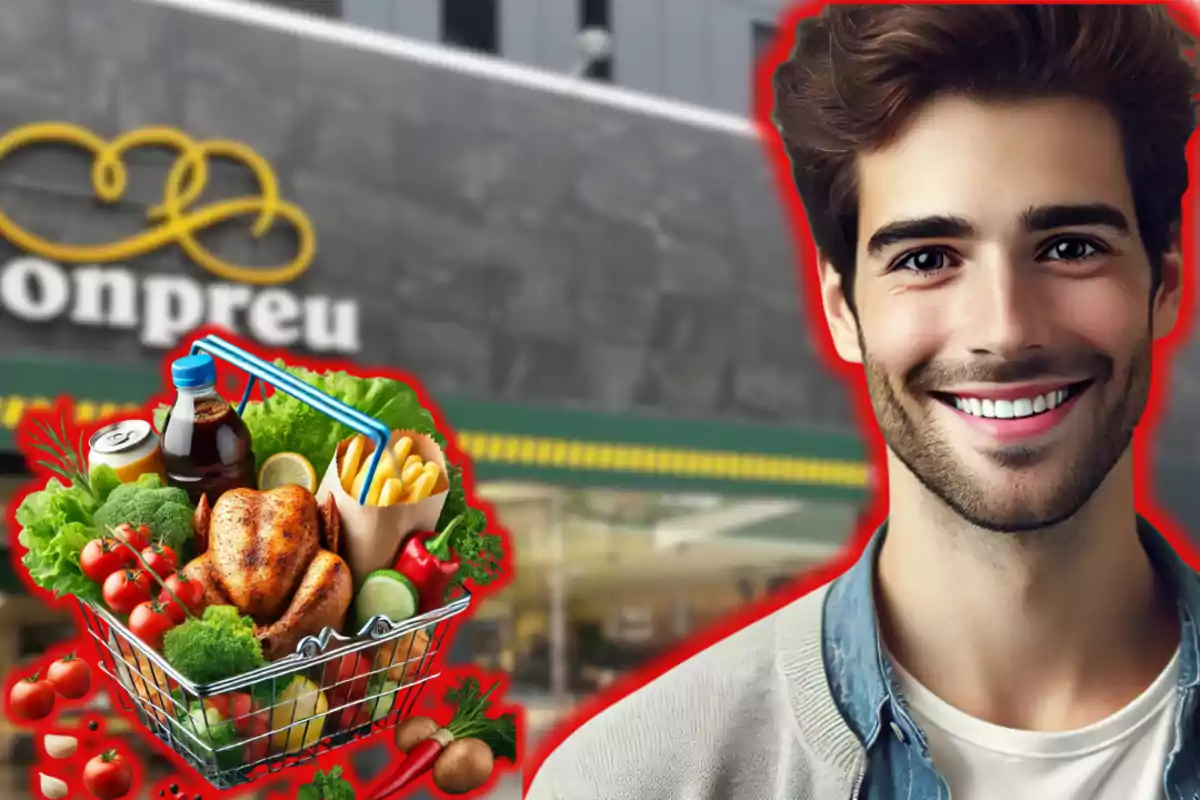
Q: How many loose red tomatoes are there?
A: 3